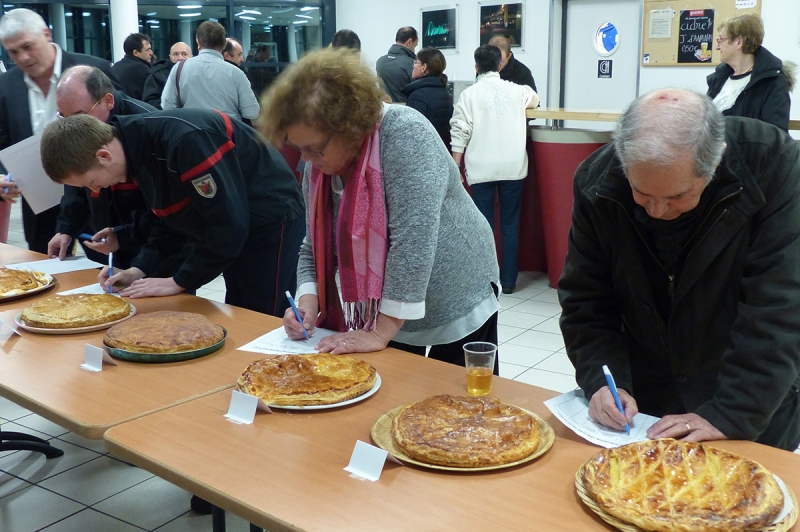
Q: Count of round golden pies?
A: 6